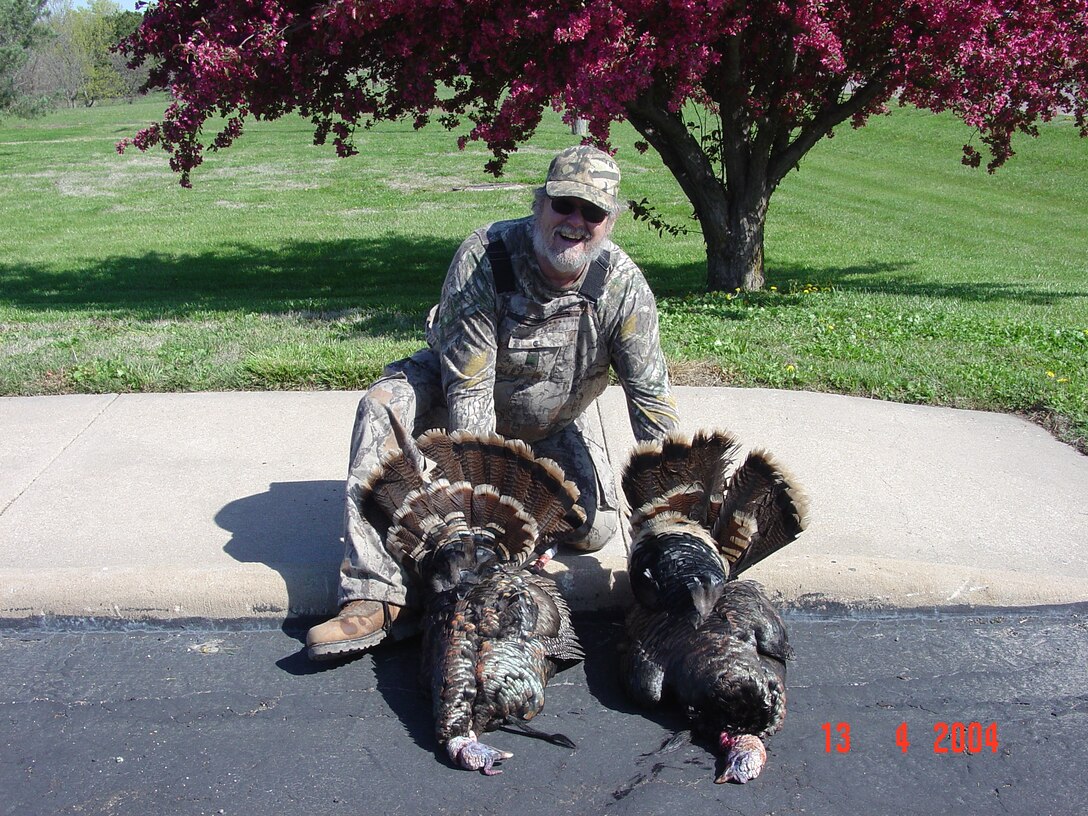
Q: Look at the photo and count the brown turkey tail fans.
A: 2